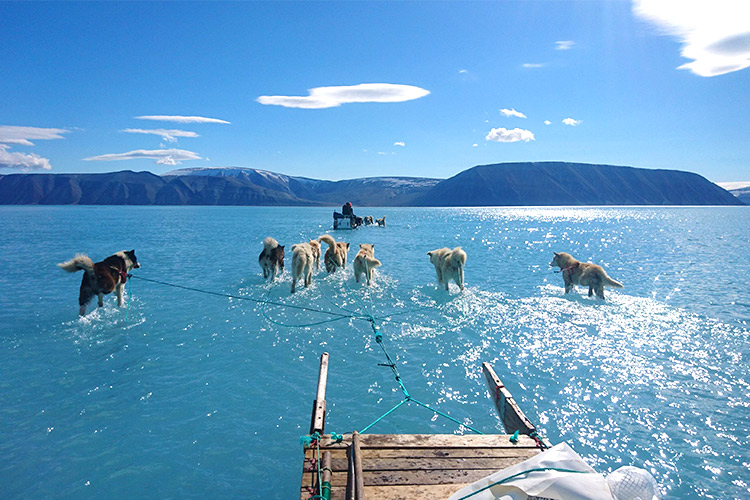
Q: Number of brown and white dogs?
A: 2